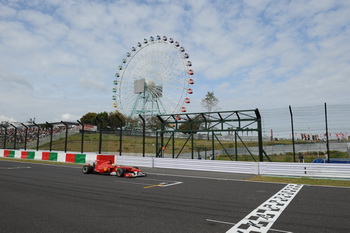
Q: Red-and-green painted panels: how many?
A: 4